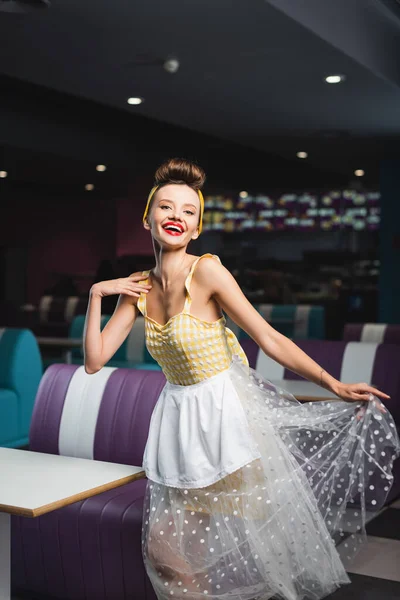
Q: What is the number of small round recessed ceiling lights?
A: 8